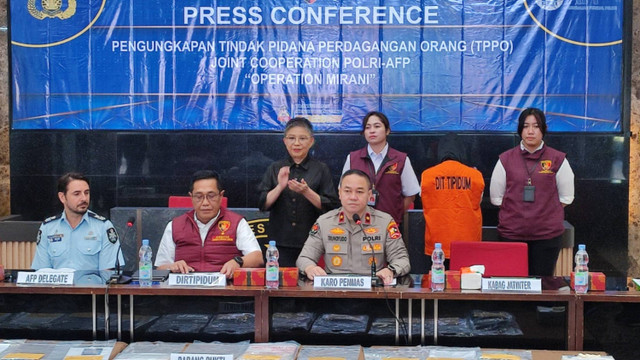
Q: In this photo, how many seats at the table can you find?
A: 4